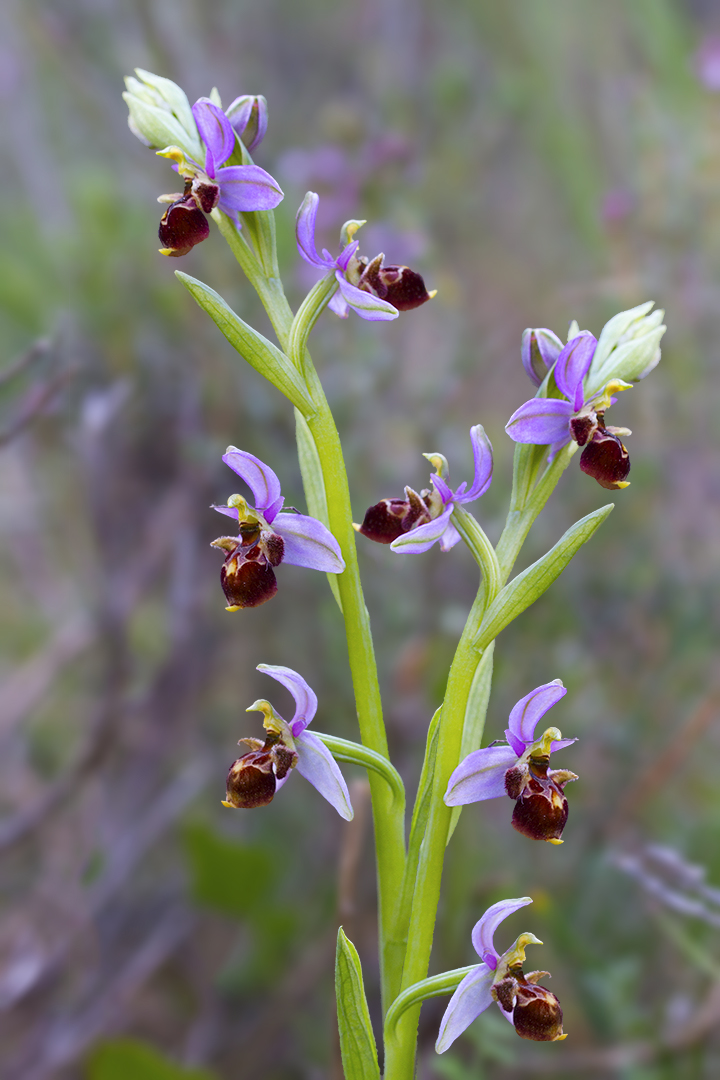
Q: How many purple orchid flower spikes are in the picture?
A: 2